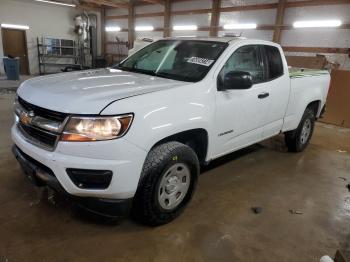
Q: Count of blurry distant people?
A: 0